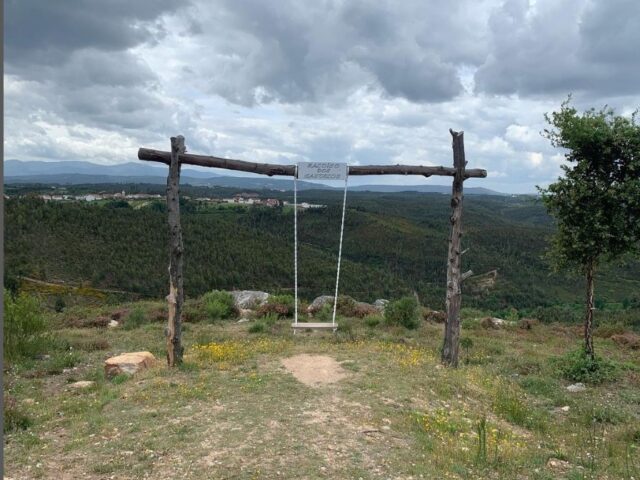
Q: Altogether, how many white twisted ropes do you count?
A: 2